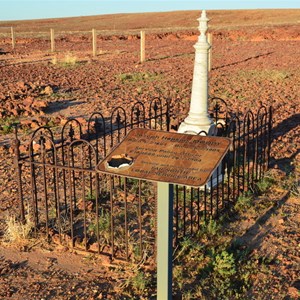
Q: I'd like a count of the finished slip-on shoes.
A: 0